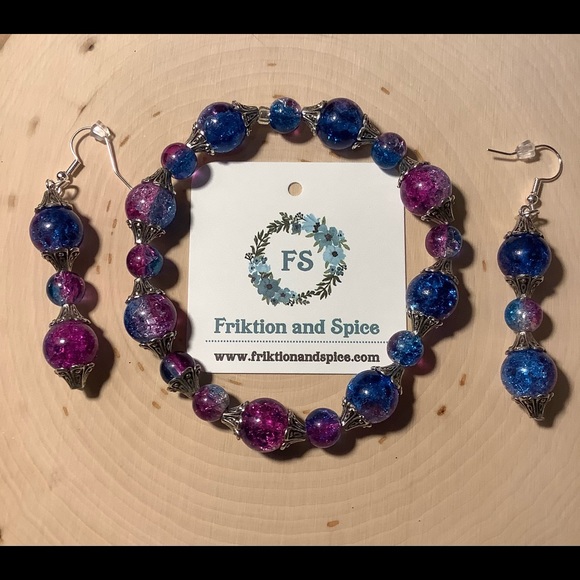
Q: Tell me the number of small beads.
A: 11